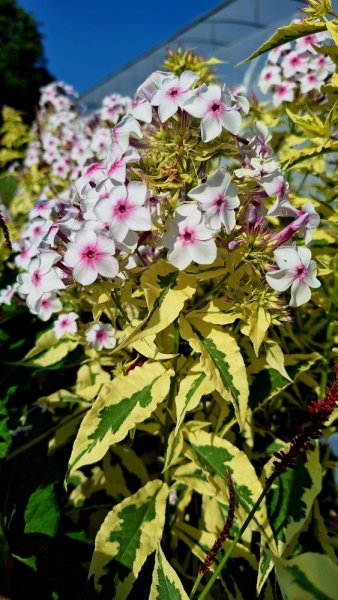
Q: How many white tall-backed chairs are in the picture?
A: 0